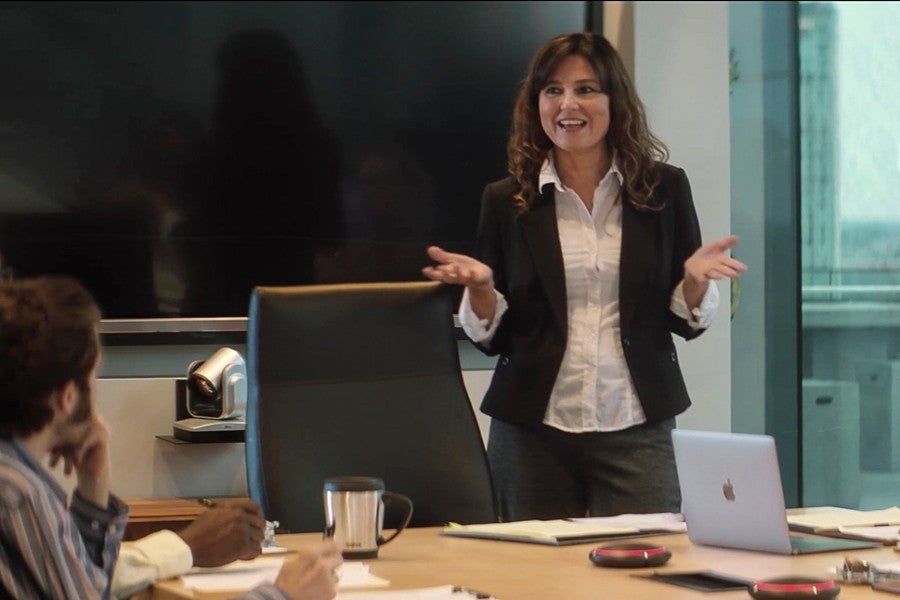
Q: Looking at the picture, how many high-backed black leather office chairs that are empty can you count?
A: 1